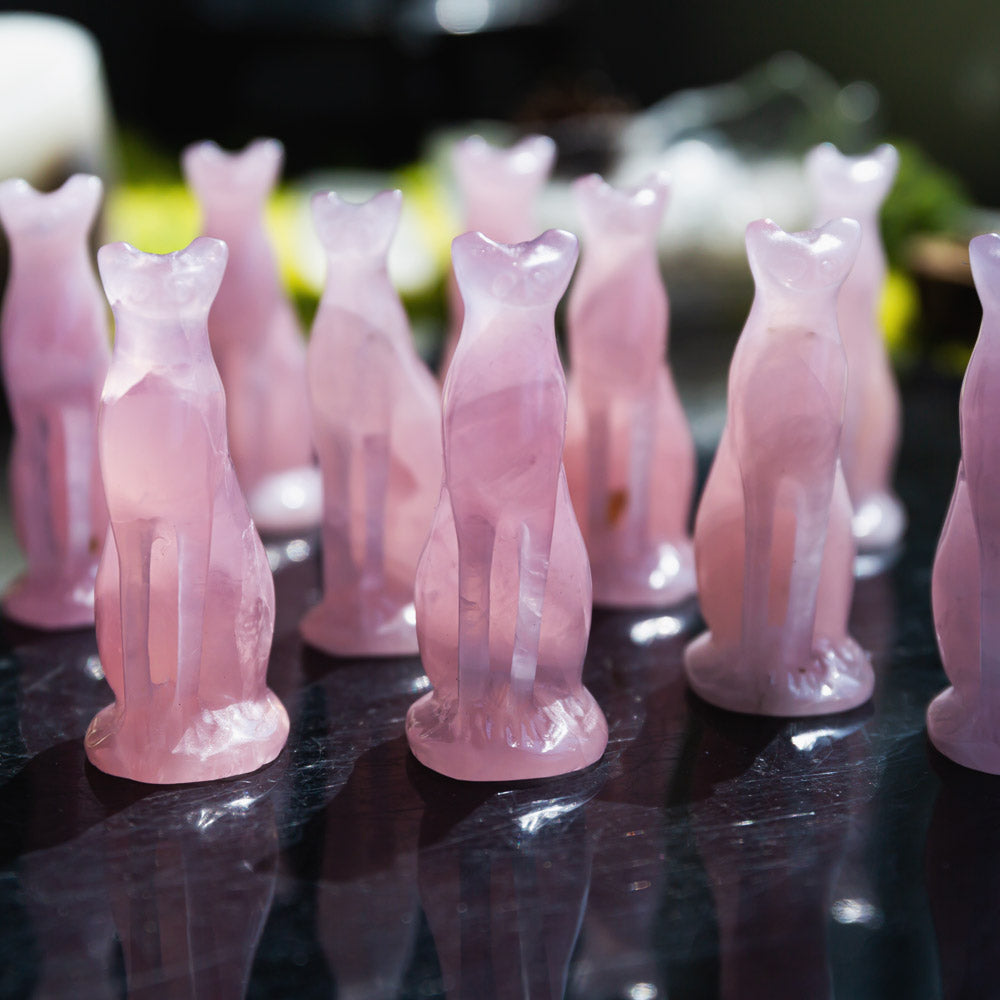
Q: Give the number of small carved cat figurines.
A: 10